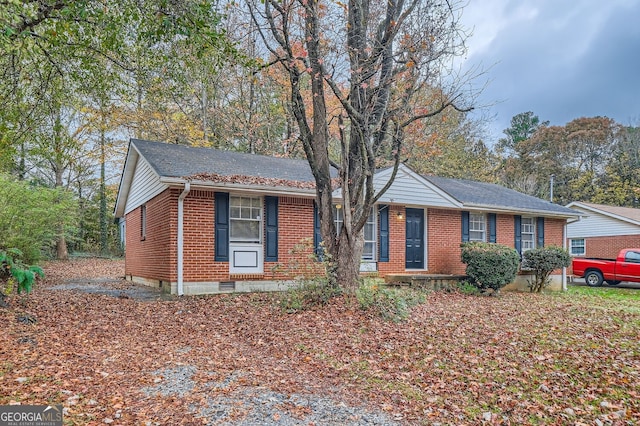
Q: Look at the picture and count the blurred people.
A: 0